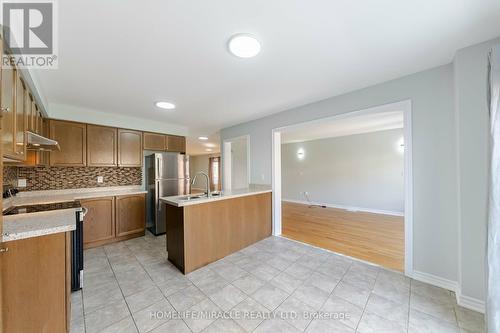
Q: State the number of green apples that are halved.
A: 0